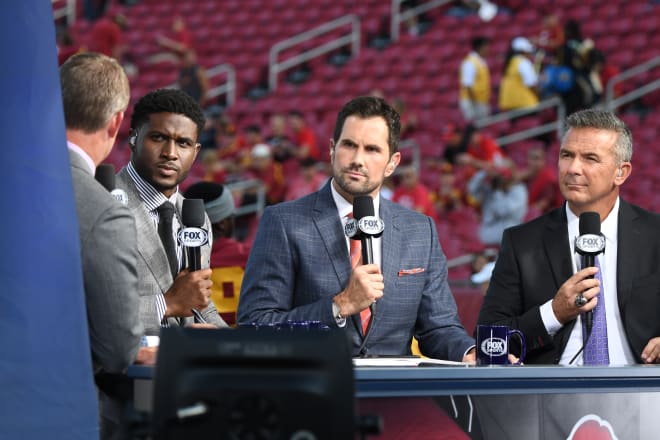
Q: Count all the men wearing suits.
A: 4